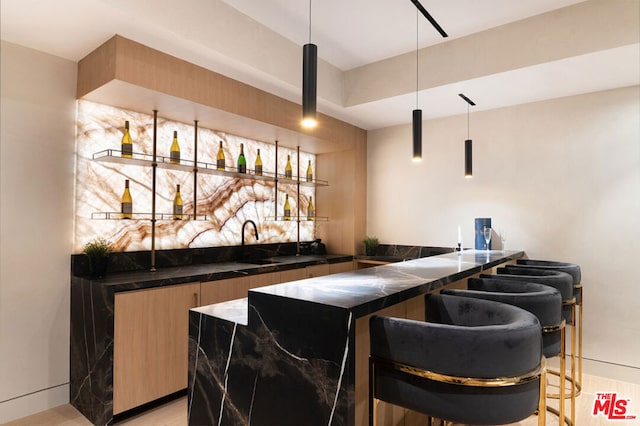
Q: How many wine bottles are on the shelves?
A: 11